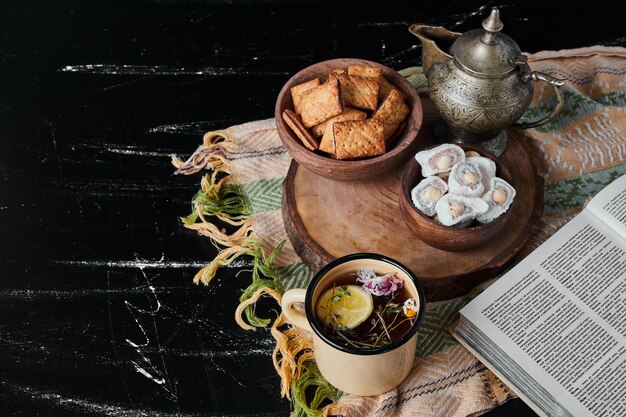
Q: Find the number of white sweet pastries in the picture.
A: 6